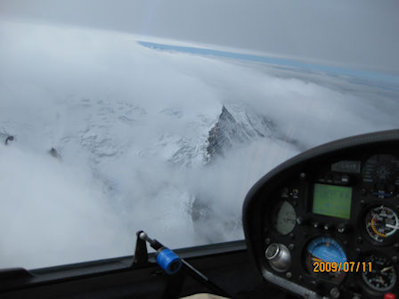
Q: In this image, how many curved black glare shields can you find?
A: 1